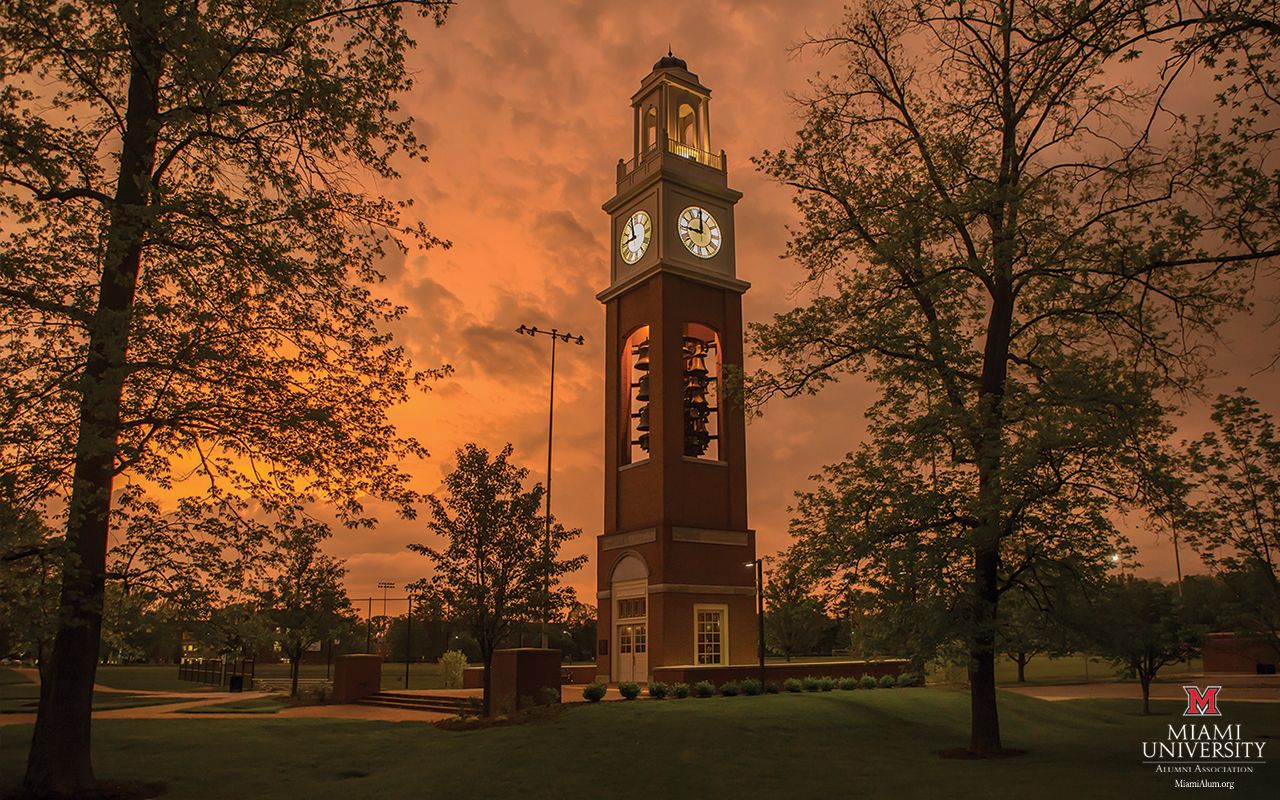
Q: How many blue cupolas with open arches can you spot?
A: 0